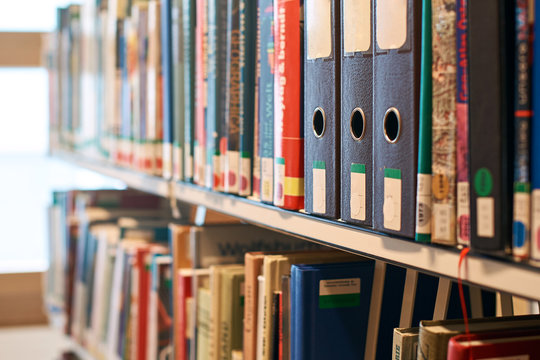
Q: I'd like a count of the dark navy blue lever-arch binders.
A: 3